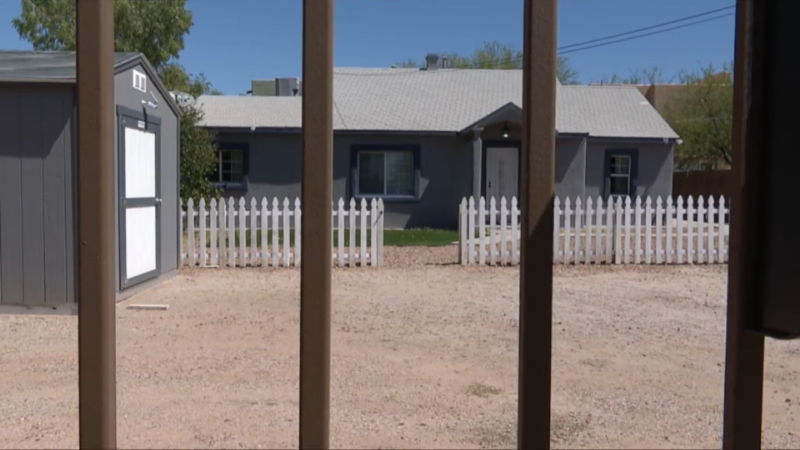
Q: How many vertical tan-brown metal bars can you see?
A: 4